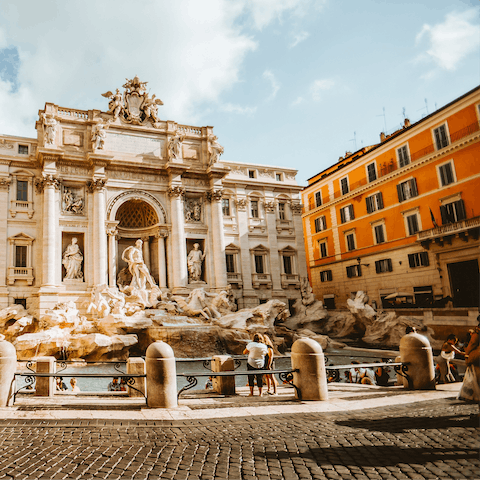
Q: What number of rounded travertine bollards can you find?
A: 4